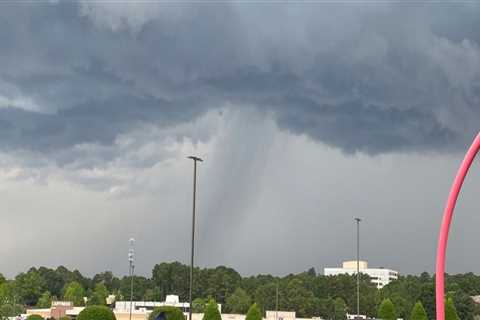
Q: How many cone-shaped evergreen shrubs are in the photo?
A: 5